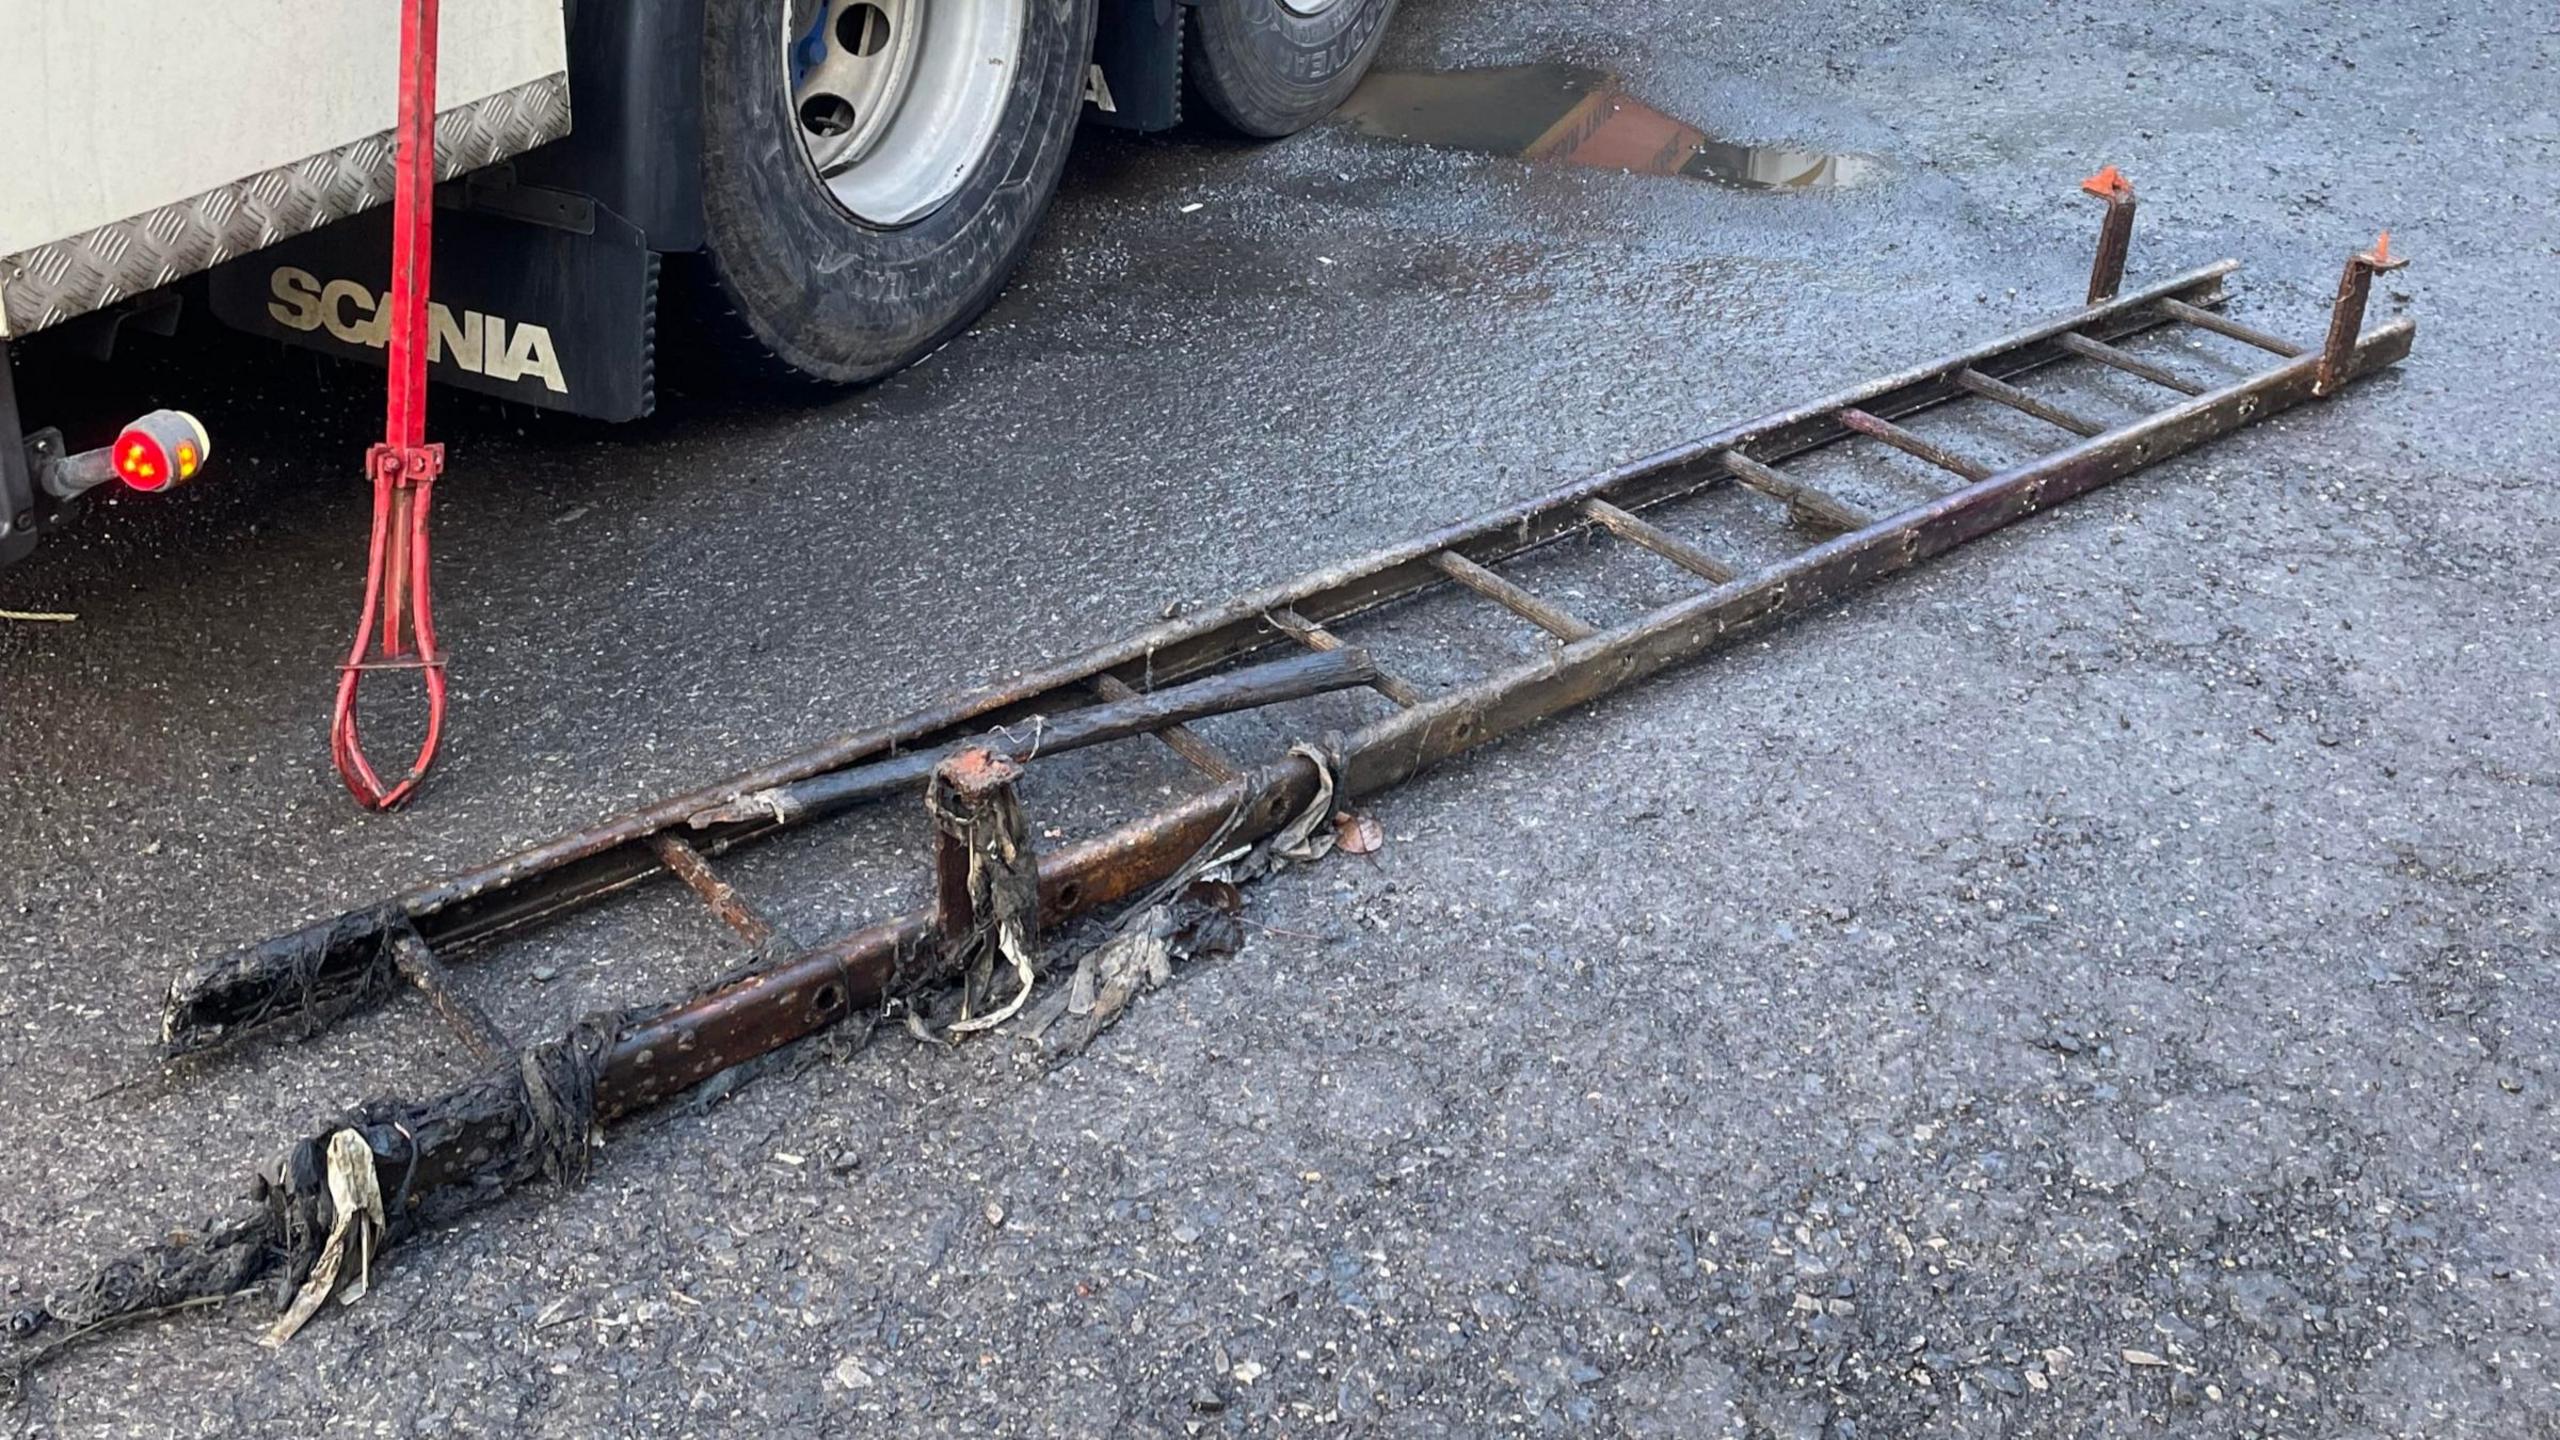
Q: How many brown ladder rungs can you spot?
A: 11